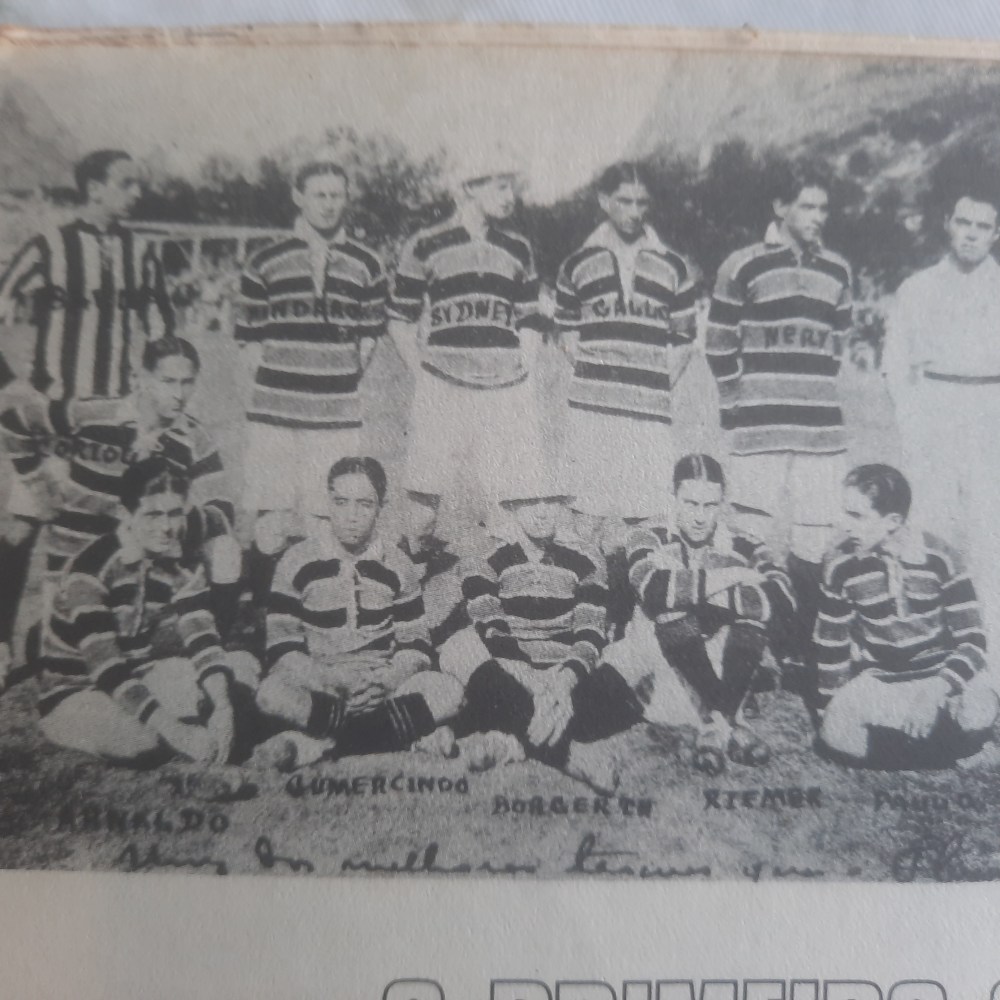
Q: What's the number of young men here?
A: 12